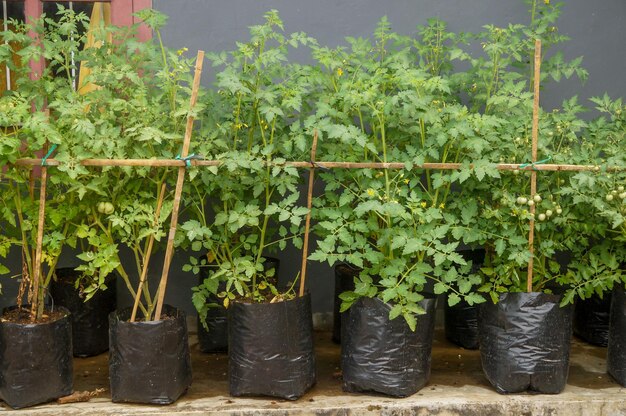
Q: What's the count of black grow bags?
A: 11